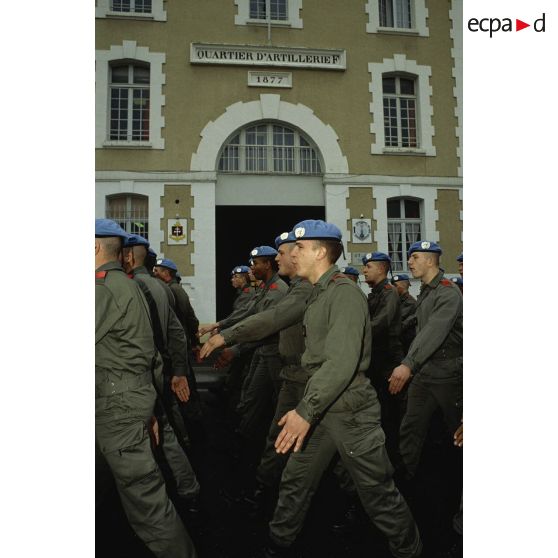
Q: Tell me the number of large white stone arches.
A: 1